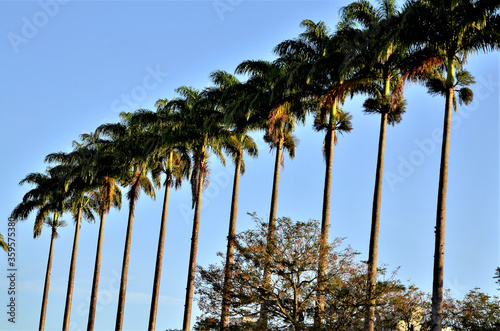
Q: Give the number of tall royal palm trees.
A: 11